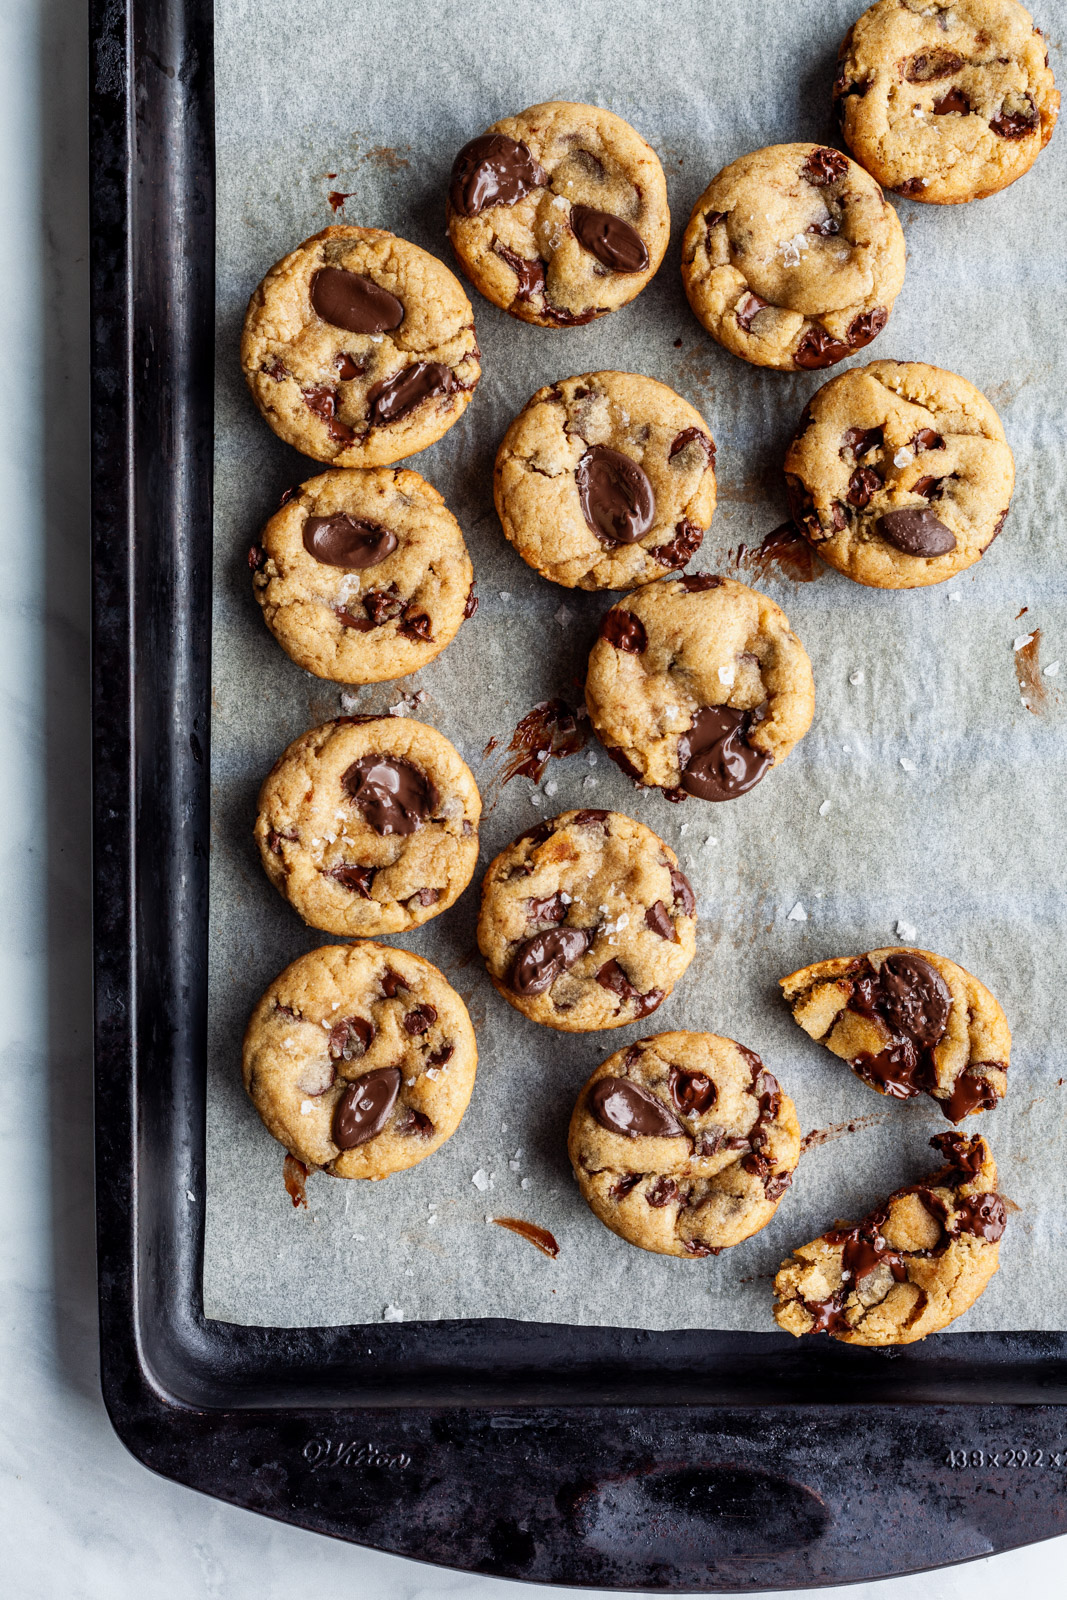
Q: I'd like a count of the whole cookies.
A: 12